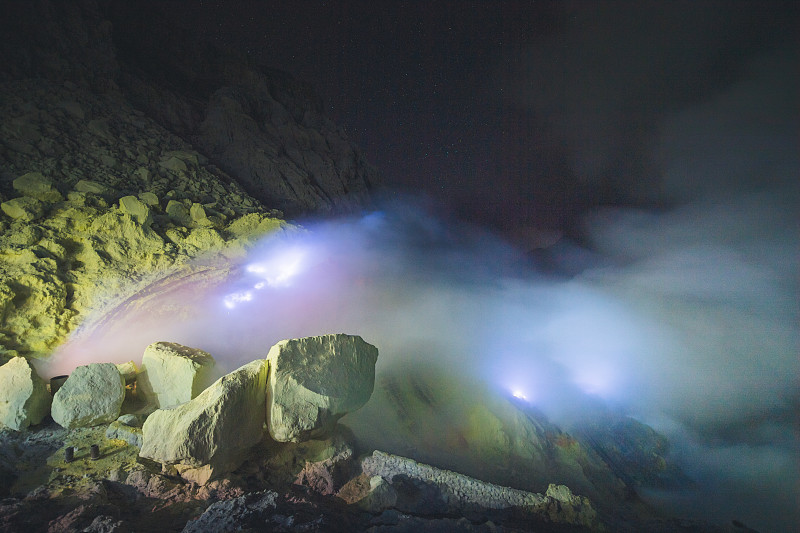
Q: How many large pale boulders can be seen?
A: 5